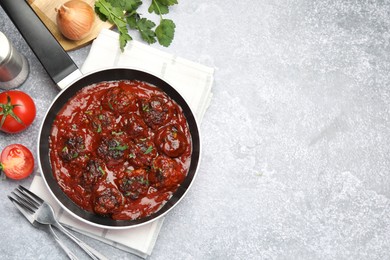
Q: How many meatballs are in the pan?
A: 11